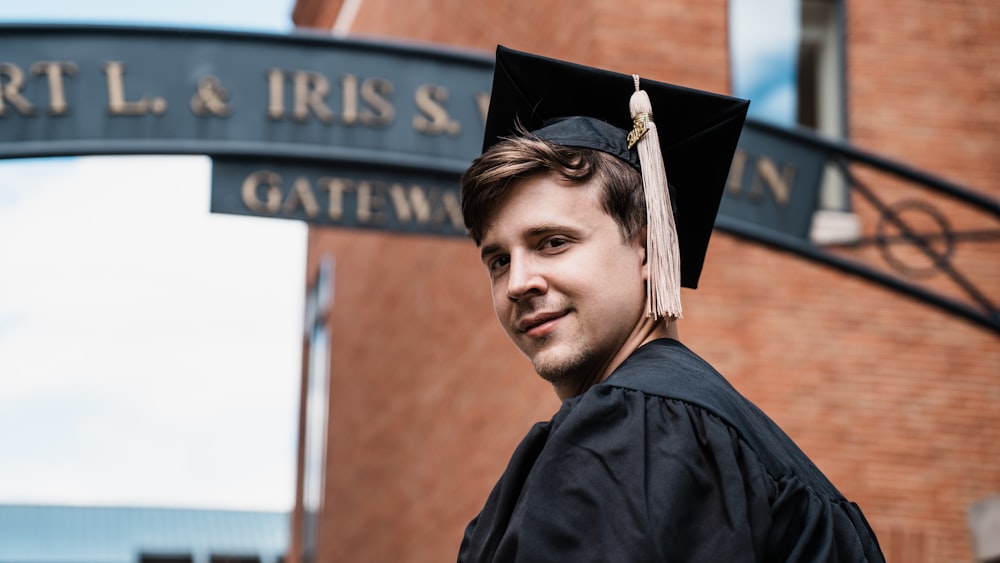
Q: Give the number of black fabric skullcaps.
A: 1